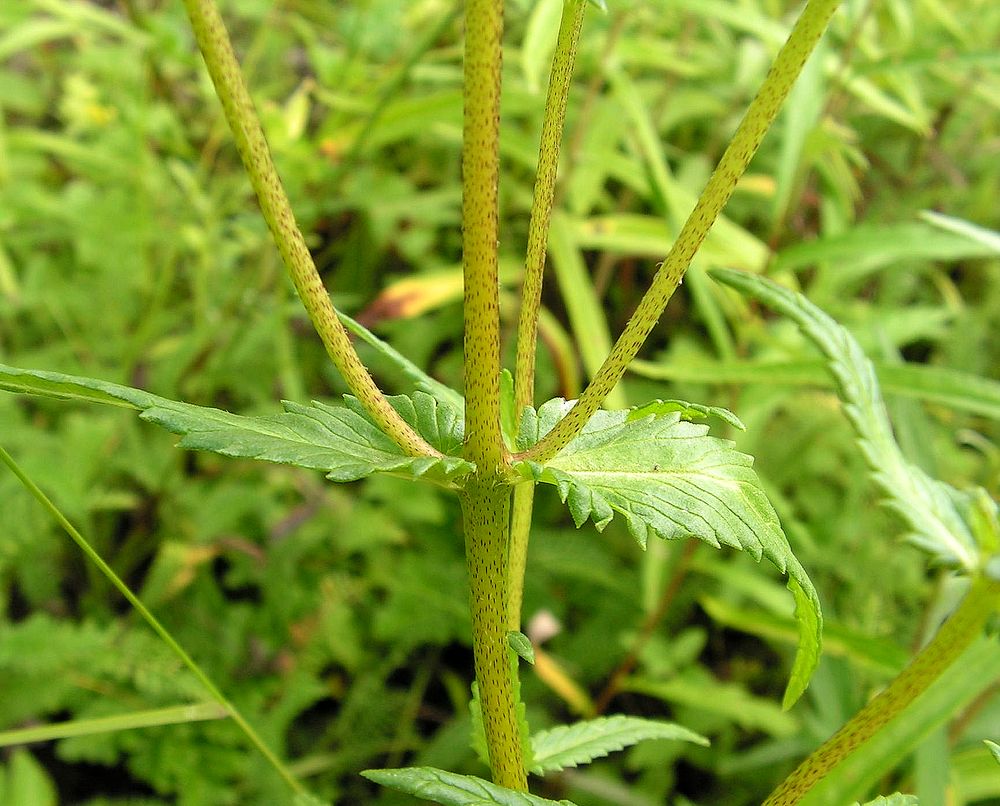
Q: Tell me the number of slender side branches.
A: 3